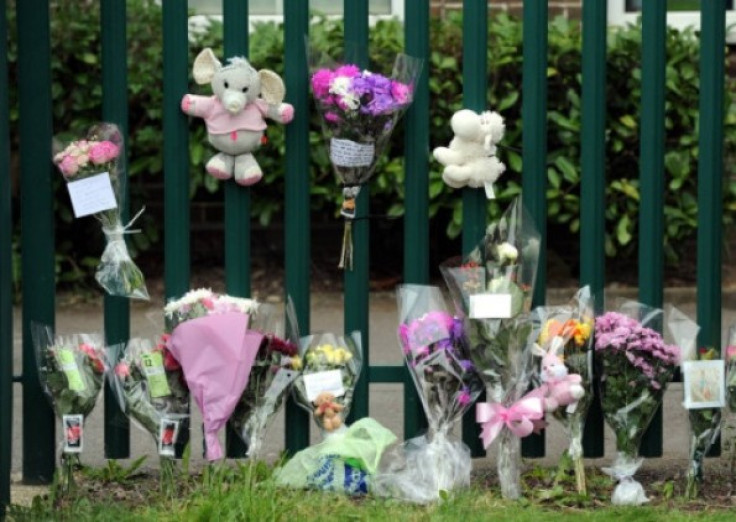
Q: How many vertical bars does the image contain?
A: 13